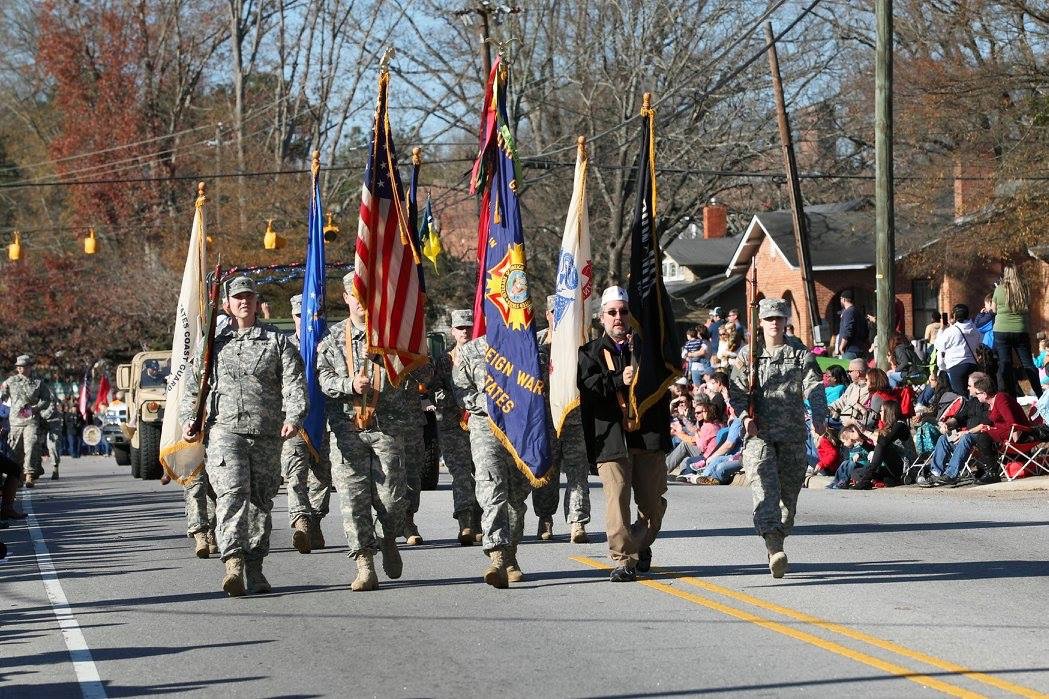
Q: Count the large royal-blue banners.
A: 2